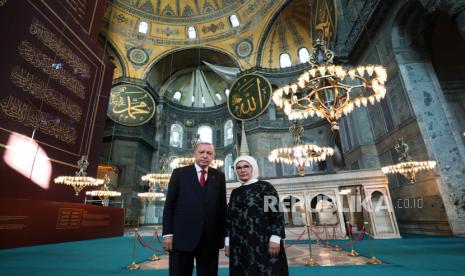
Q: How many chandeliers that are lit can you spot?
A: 8